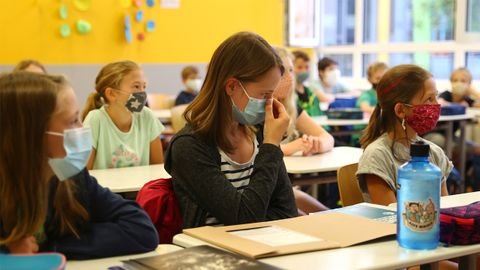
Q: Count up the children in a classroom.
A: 11